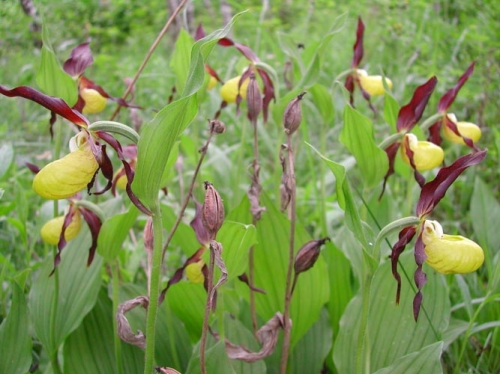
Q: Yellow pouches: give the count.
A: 11